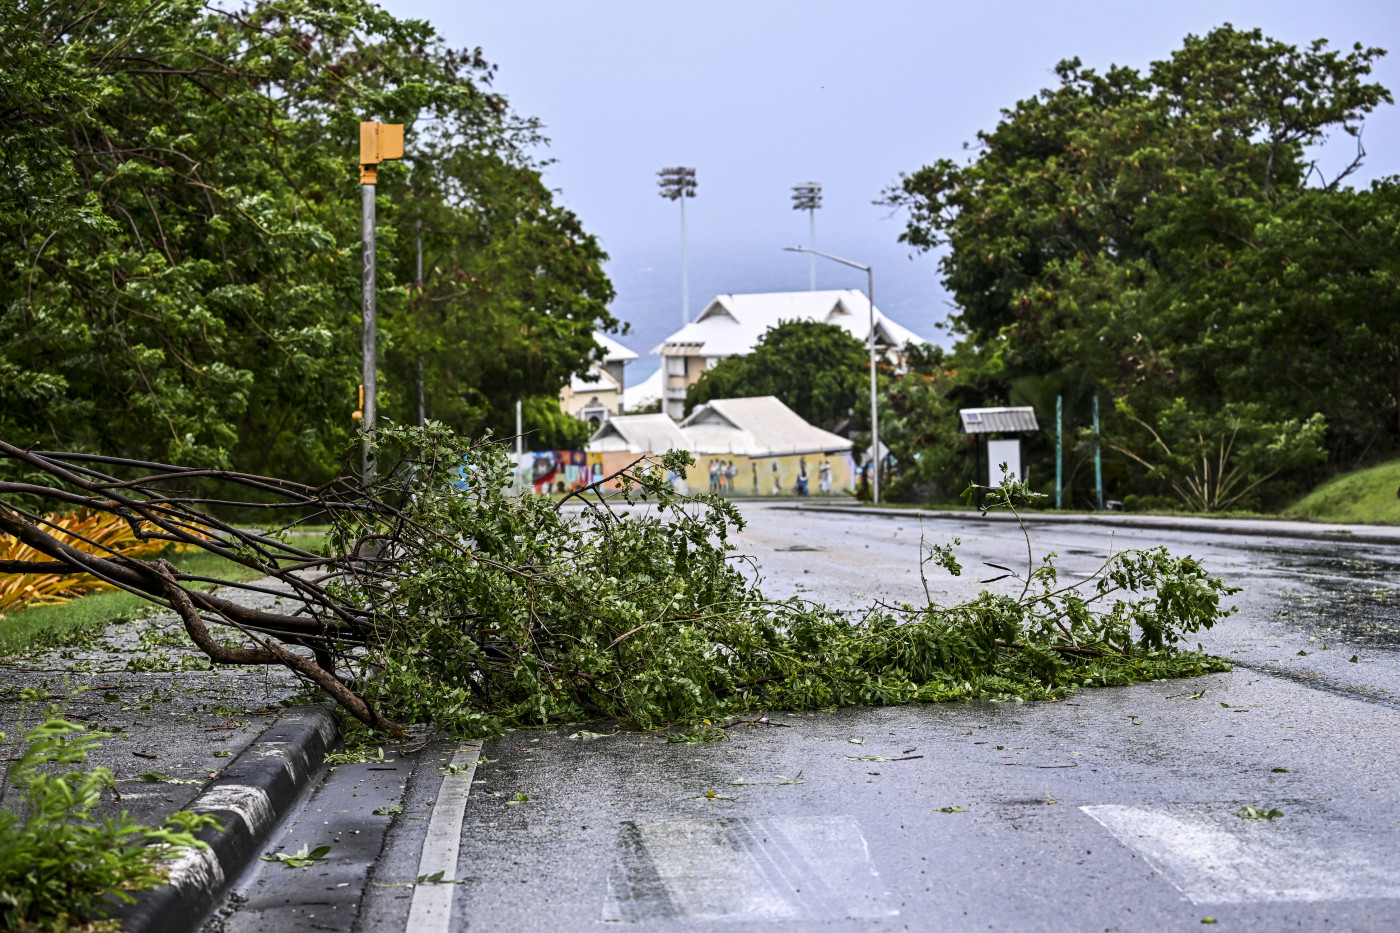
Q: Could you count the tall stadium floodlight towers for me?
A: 2